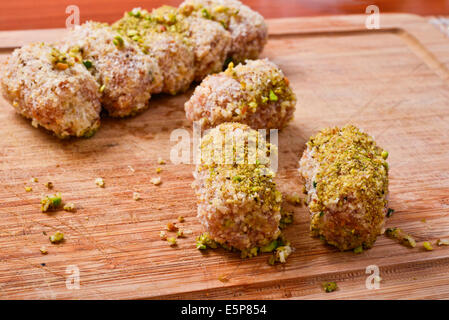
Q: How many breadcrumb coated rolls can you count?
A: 8